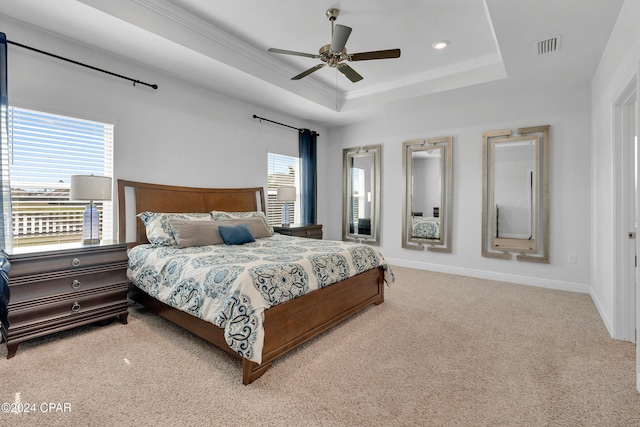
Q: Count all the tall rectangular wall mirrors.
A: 3